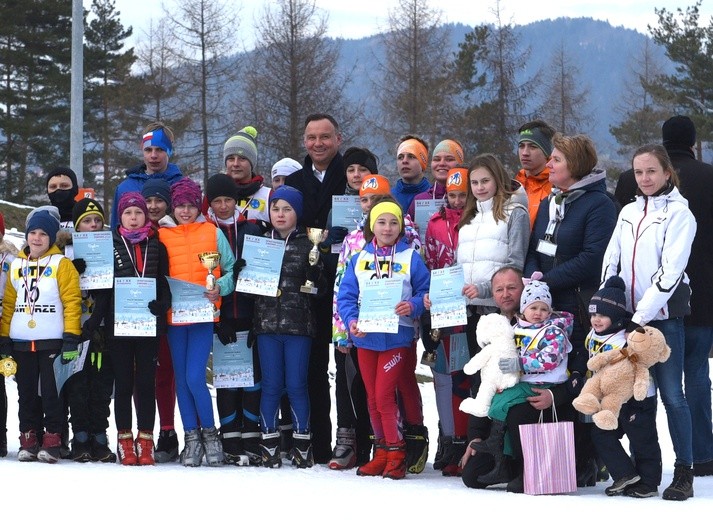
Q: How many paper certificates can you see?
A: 11